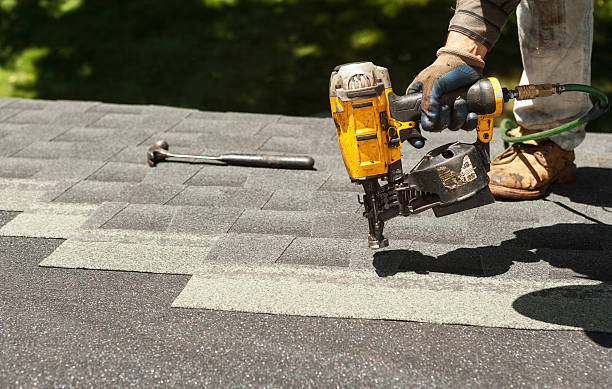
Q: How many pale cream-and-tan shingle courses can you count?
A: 4